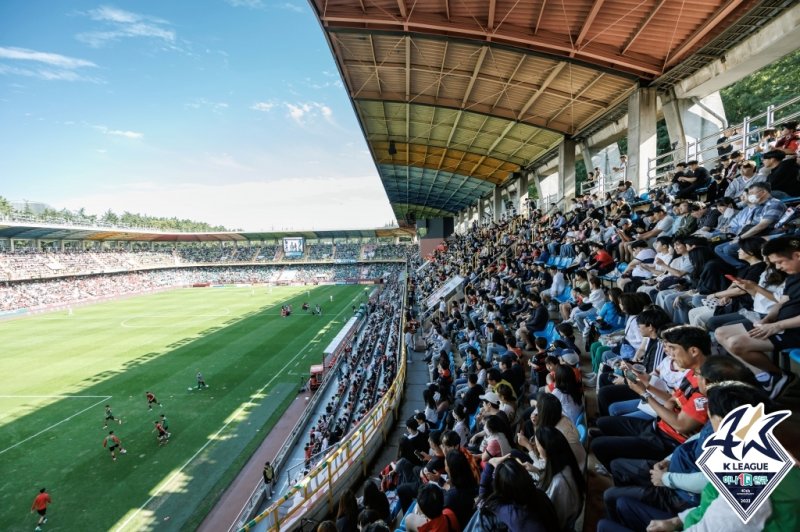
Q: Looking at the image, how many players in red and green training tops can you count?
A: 6